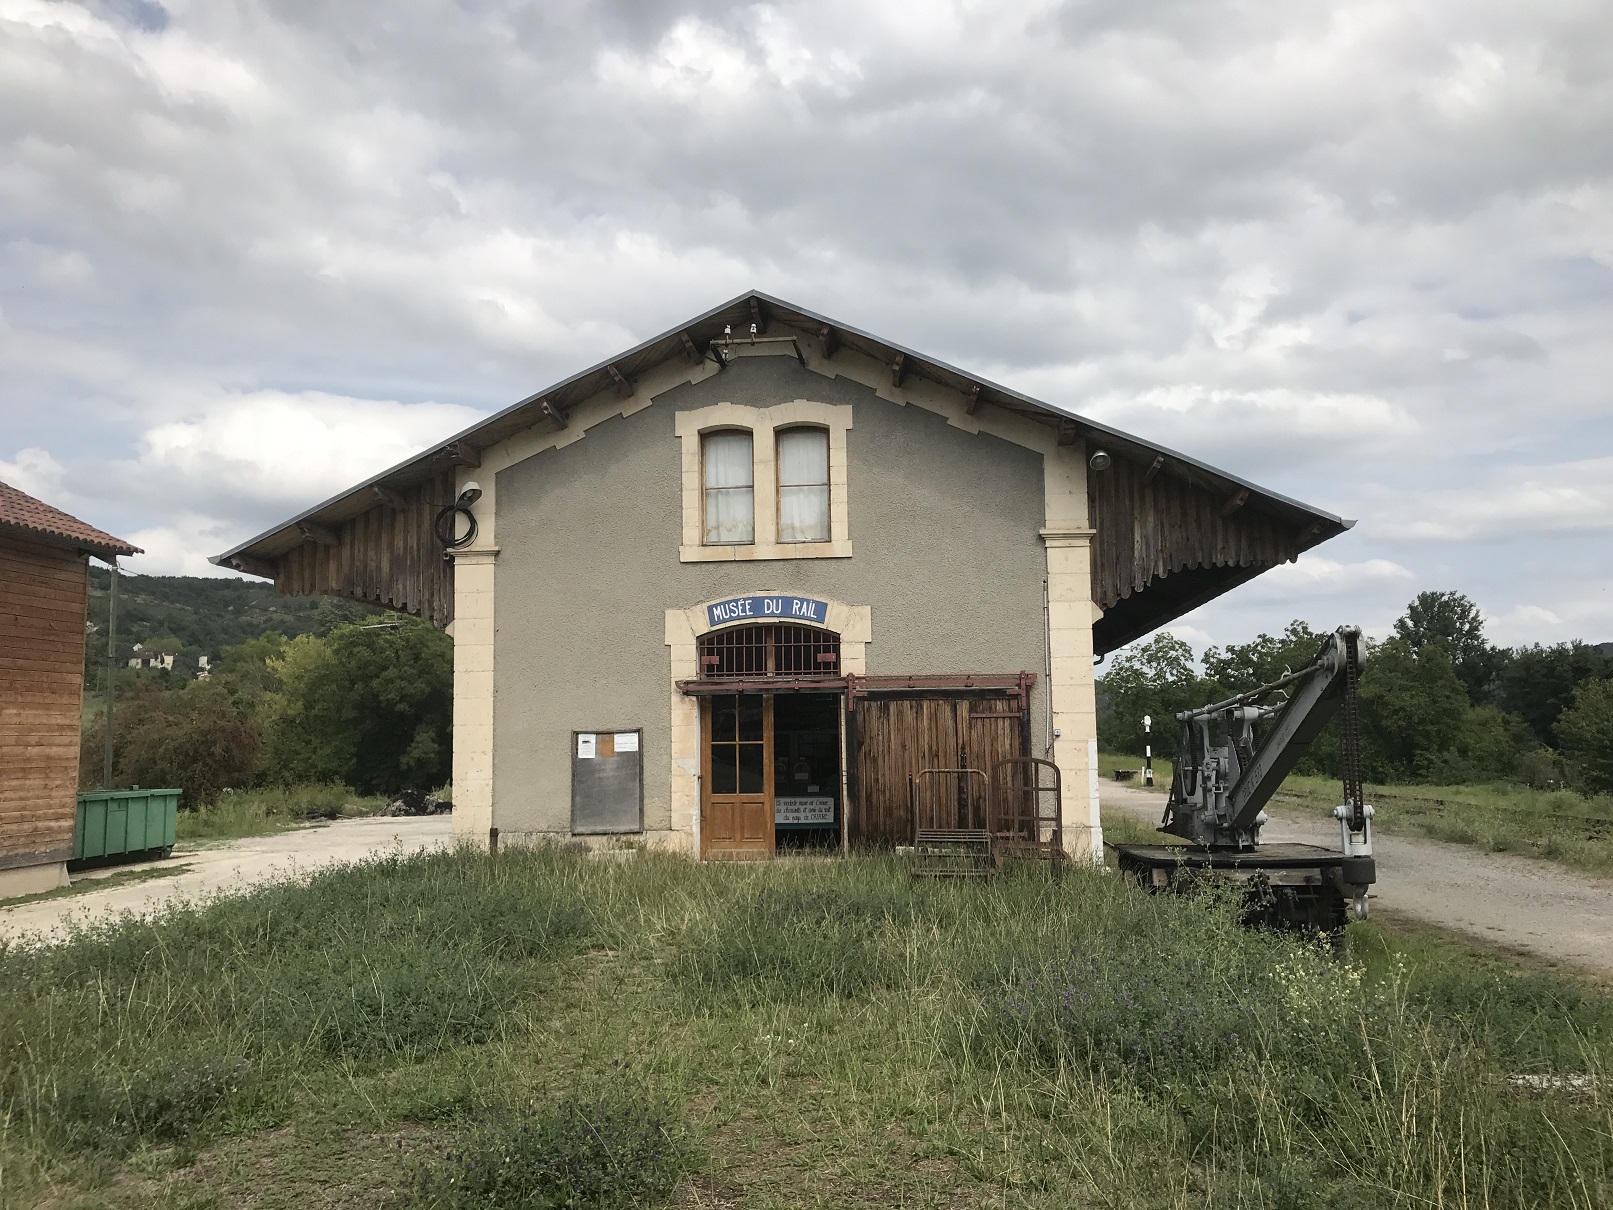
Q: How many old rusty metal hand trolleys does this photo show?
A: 2